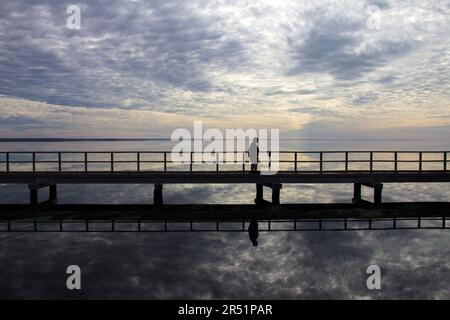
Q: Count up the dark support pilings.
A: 7